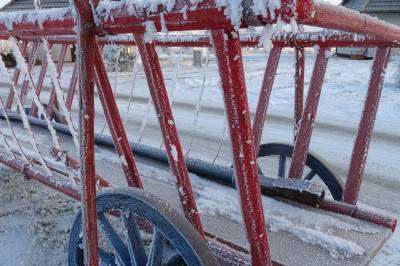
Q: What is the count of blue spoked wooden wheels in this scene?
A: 2